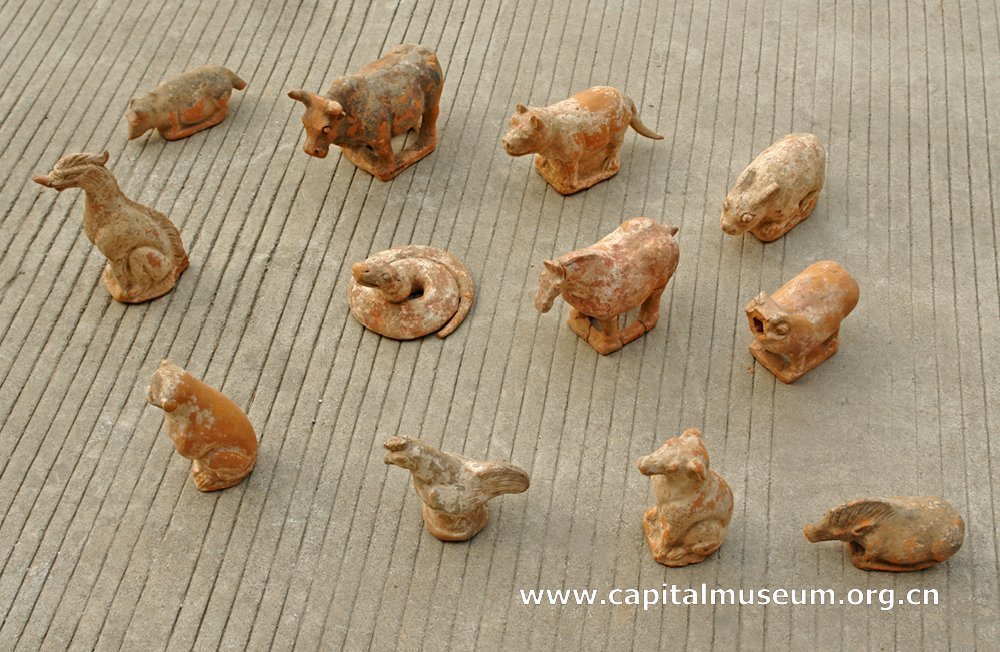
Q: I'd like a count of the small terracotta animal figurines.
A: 12